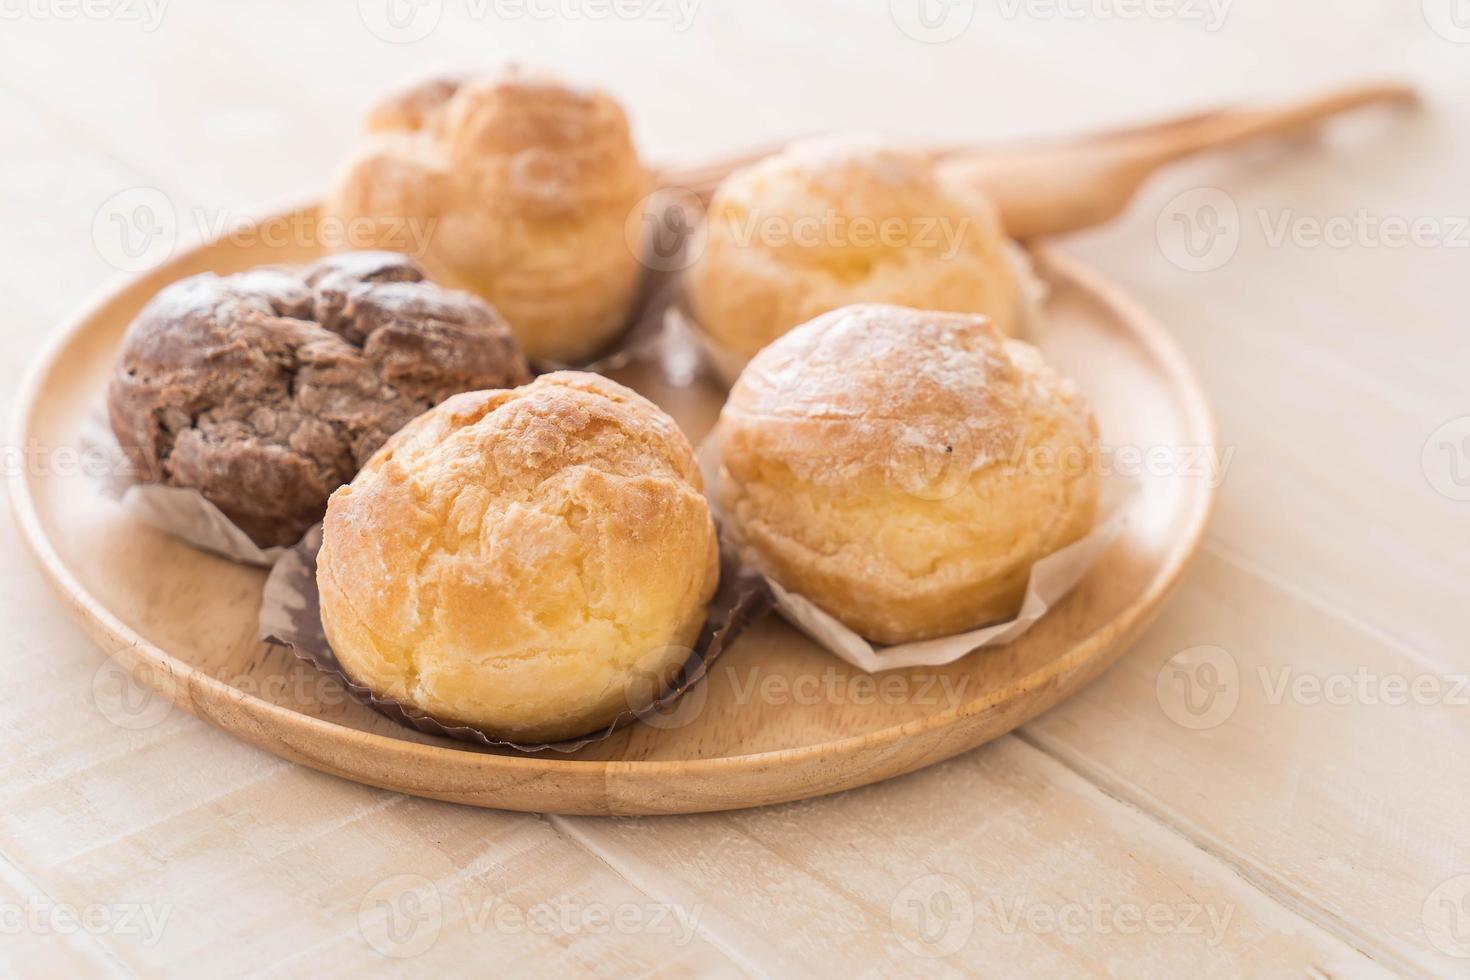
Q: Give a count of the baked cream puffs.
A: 5